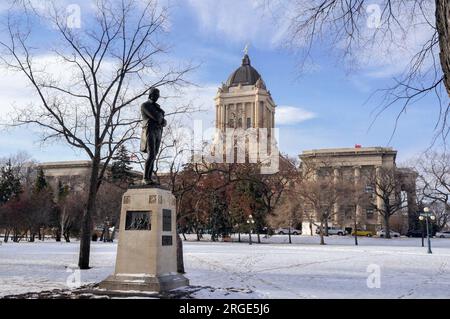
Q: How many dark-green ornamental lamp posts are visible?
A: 2